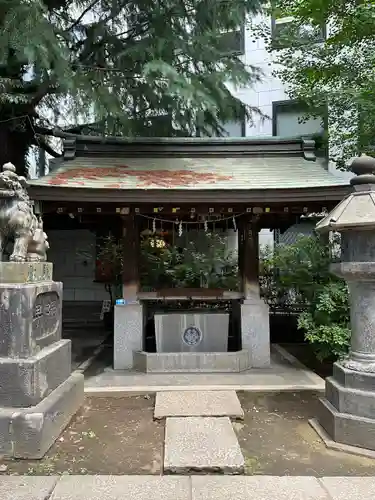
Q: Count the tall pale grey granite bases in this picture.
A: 2